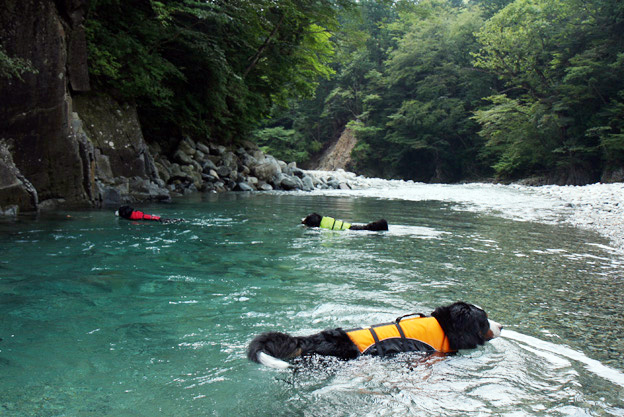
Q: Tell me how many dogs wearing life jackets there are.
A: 3